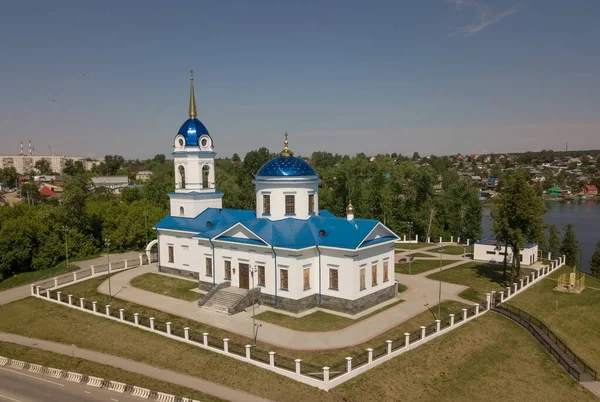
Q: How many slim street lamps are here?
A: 6